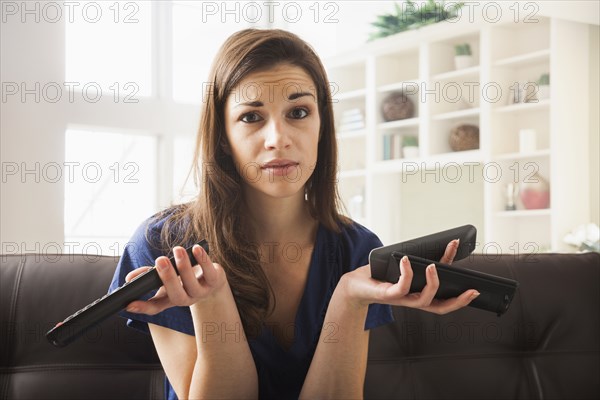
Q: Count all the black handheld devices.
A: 3